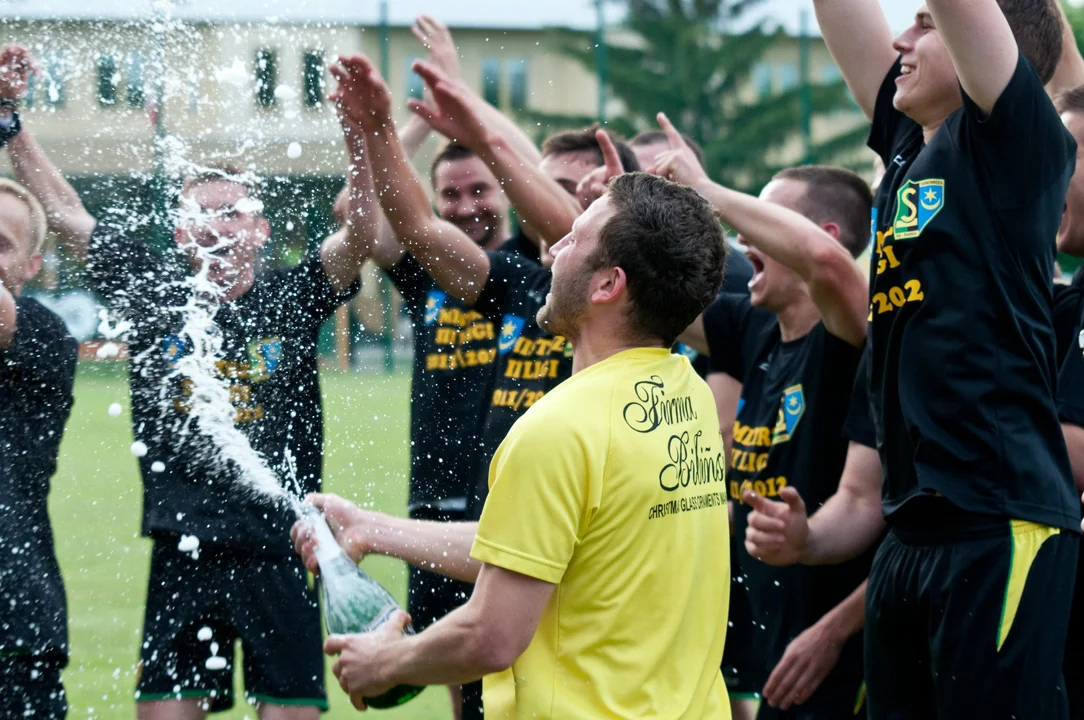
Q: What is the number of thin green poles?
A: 4